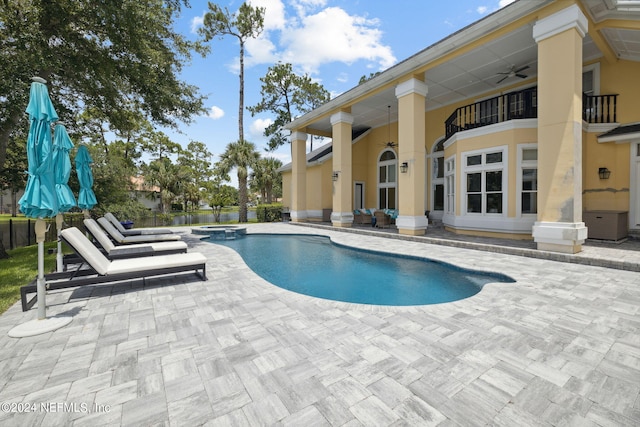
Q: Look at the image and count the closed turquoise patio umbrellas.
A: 3